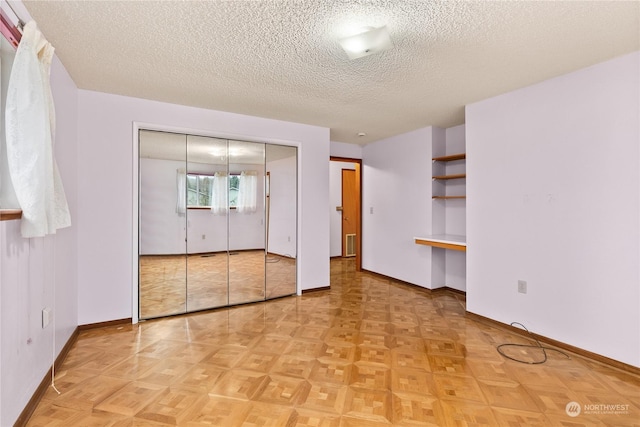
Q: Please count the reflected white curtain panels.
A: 3